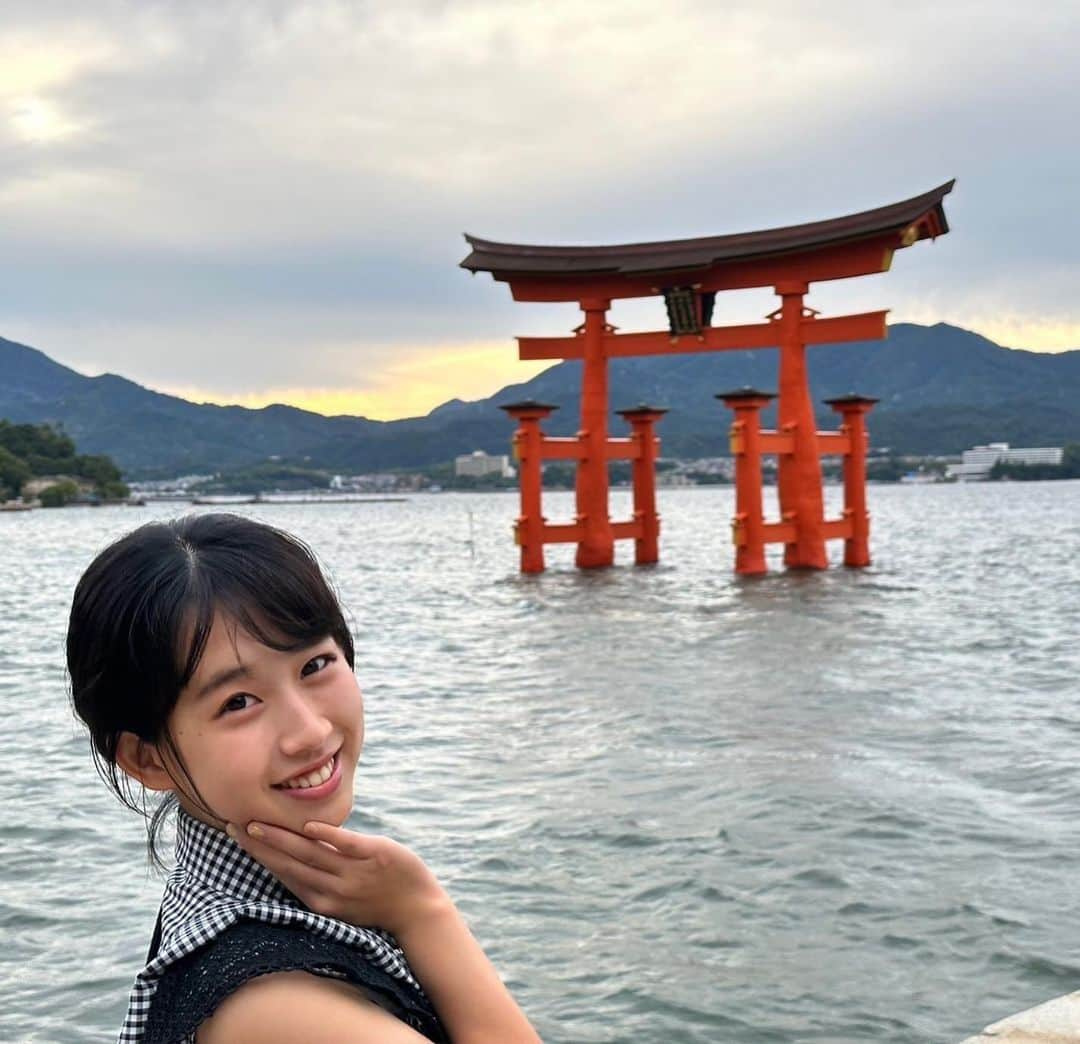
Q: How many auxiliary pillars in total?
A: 4